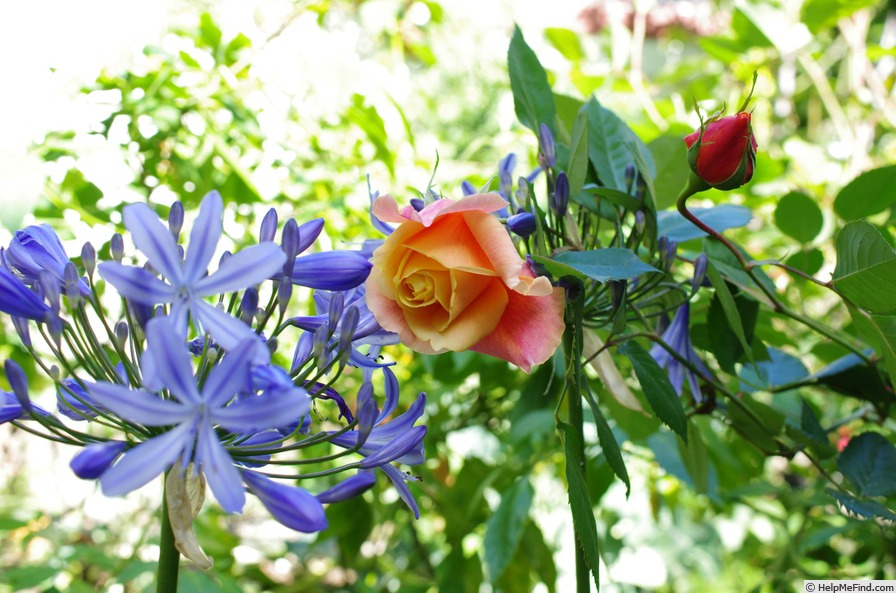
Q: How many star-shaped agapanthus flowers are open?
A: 2